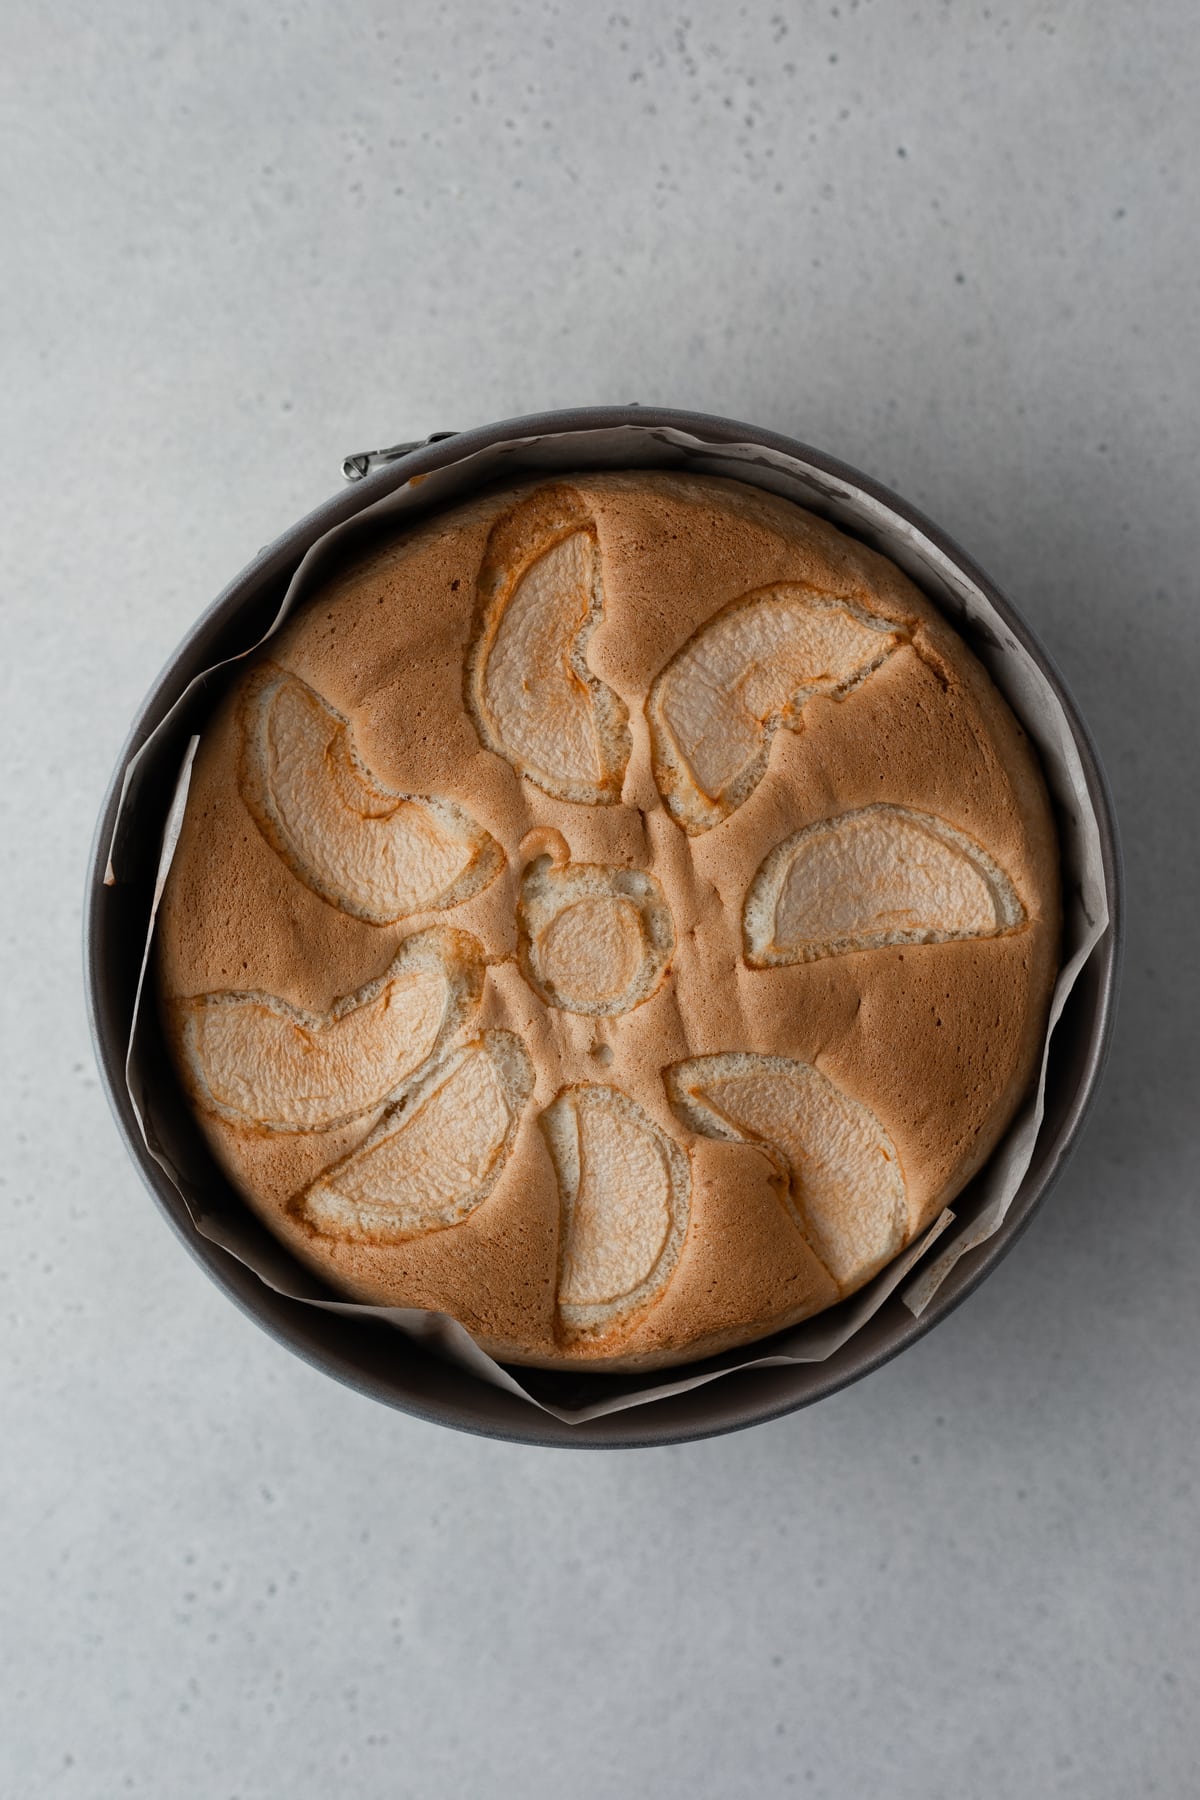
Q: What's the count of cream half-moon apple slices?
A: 8